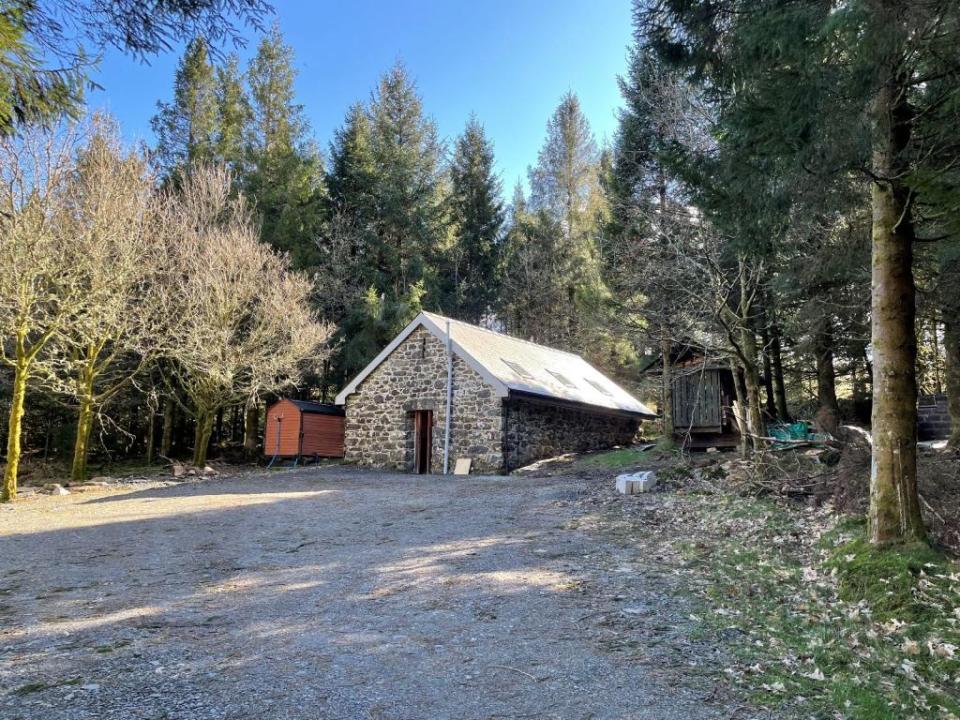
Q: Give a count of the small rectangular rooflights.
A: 3